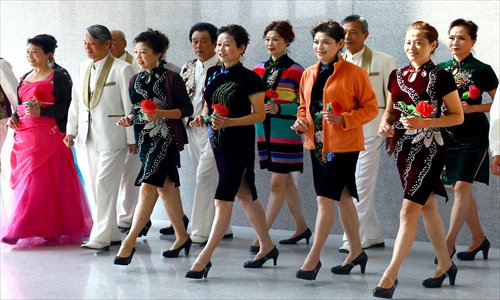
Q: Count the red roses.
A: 7